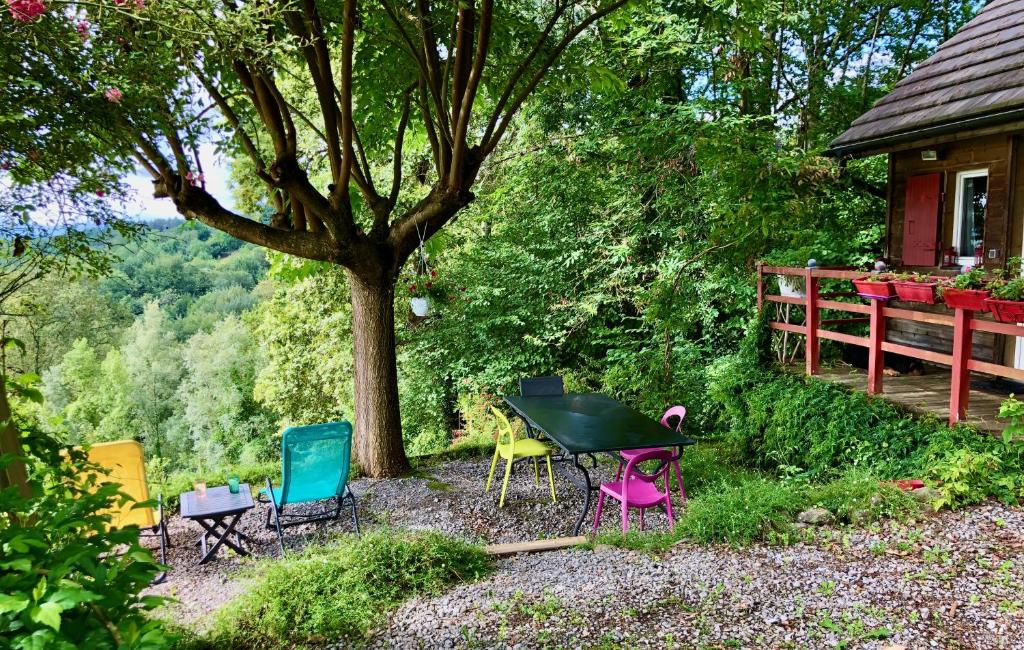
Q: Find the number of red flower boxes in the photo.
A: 4